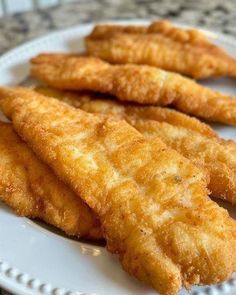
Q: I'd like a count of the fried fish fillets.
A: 5